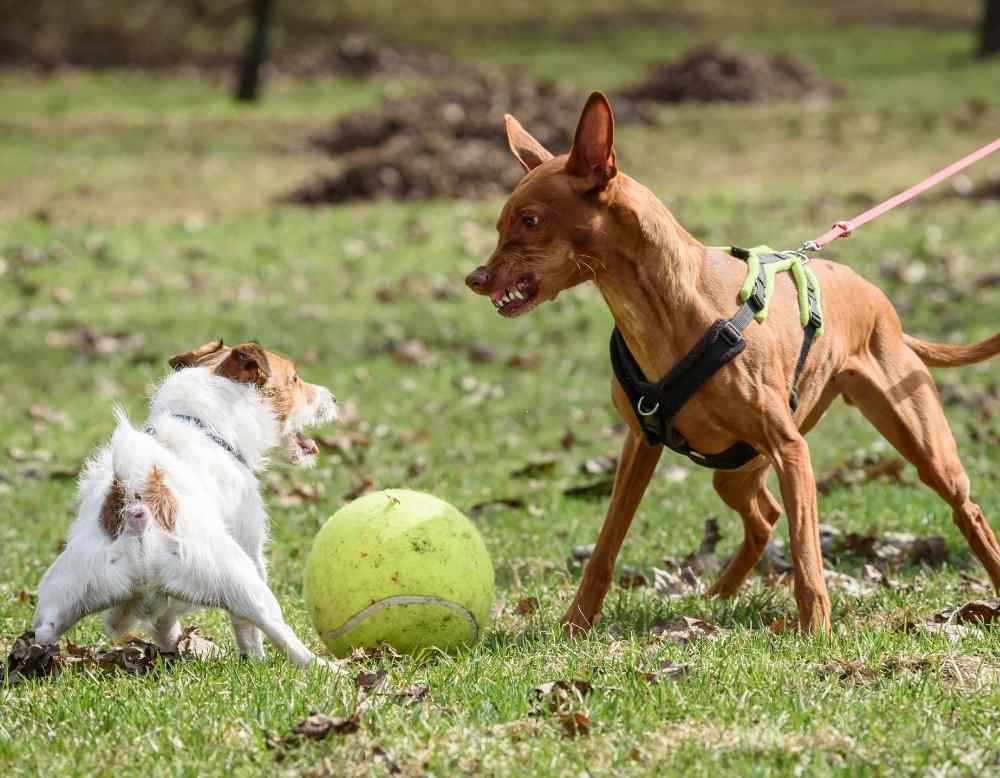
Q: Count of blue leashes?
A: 0